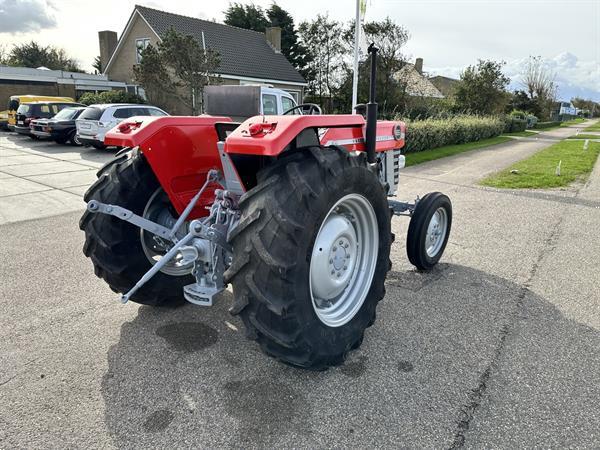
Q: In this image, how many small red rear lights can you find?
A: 2